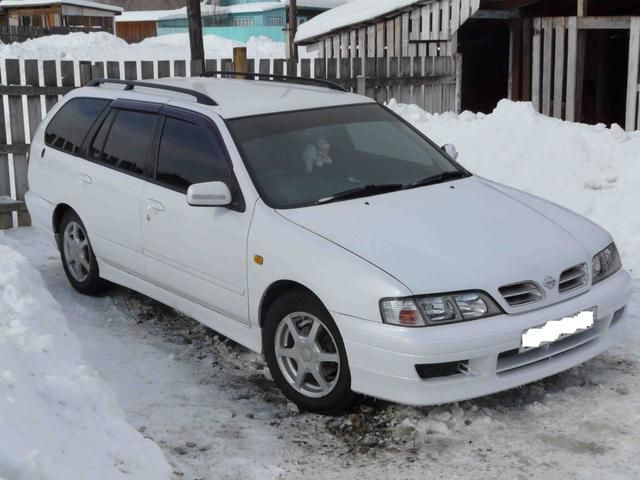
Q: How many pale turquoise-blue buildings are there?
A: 1